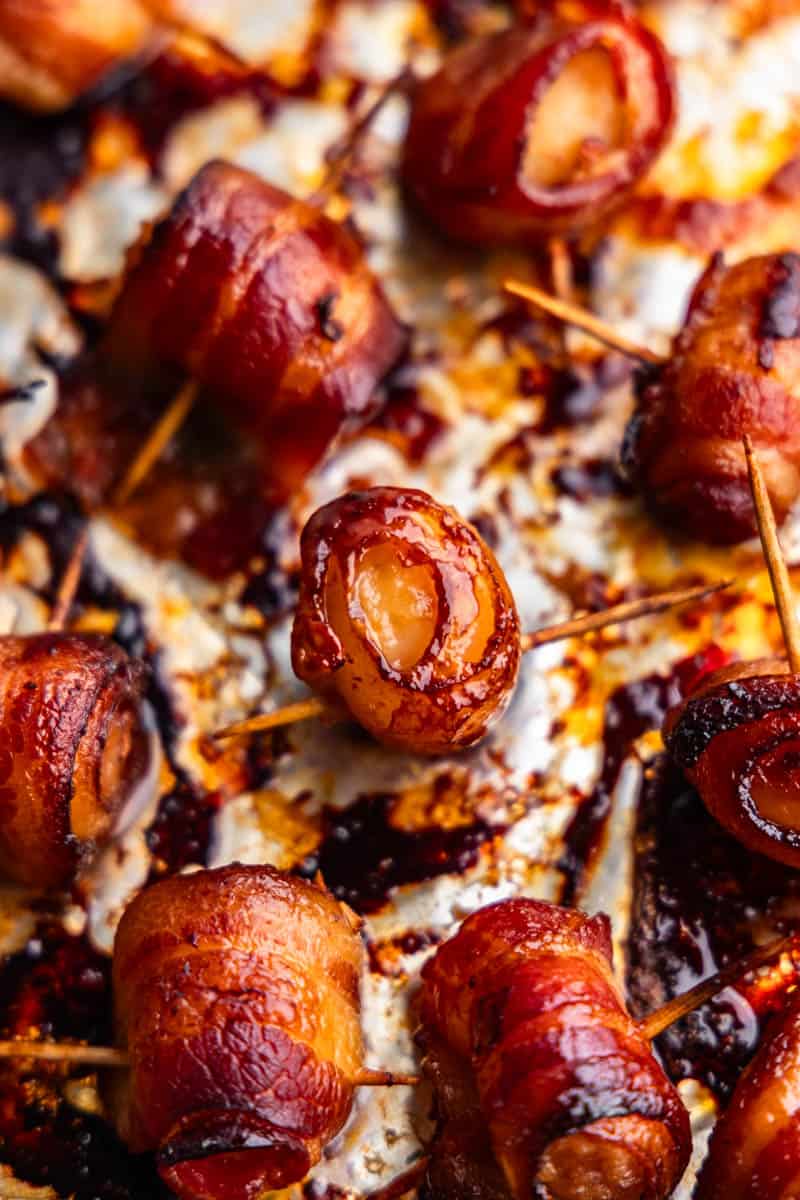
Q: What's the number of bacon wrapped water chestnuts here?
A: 10